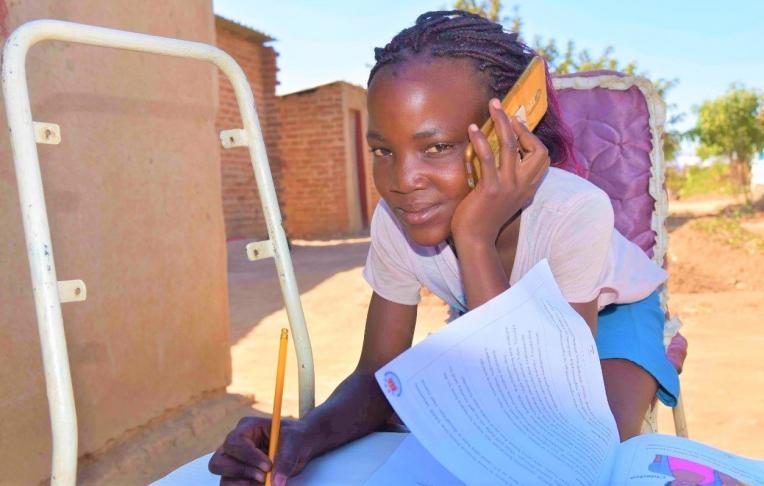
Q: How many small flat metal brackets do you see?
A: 4